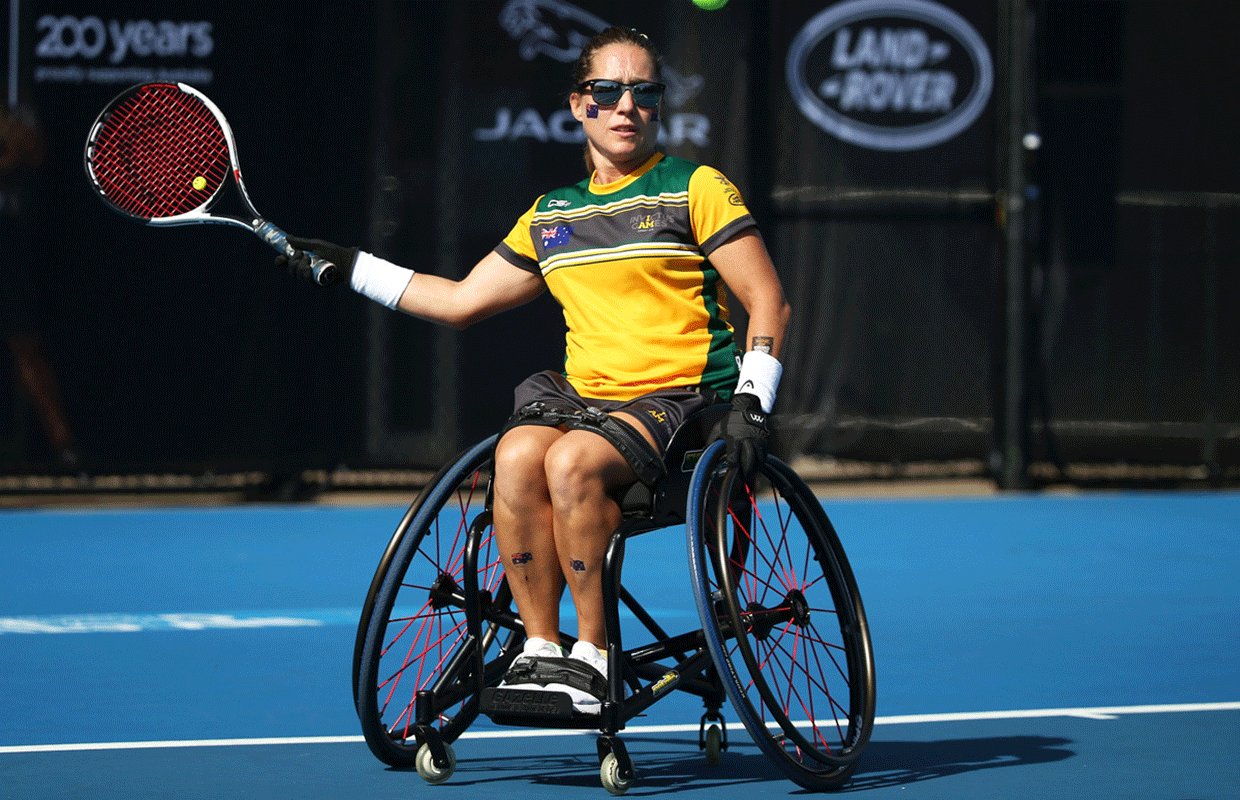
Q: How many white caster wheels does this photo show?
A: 3